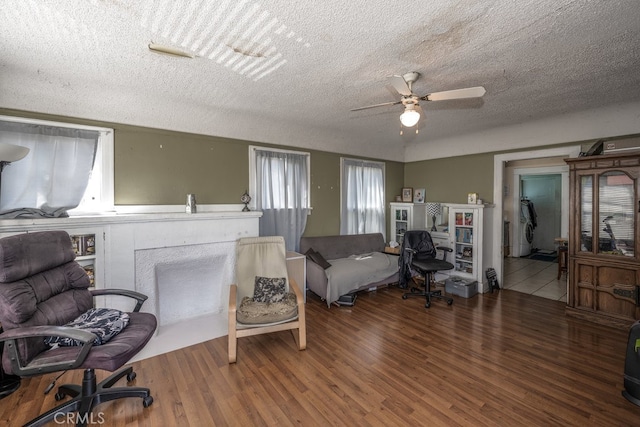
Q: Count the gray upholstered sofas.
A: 1